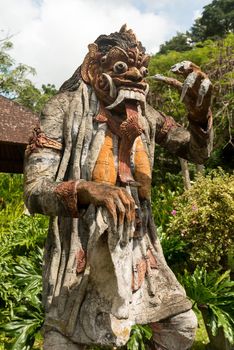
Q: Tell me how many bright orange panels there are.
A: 2